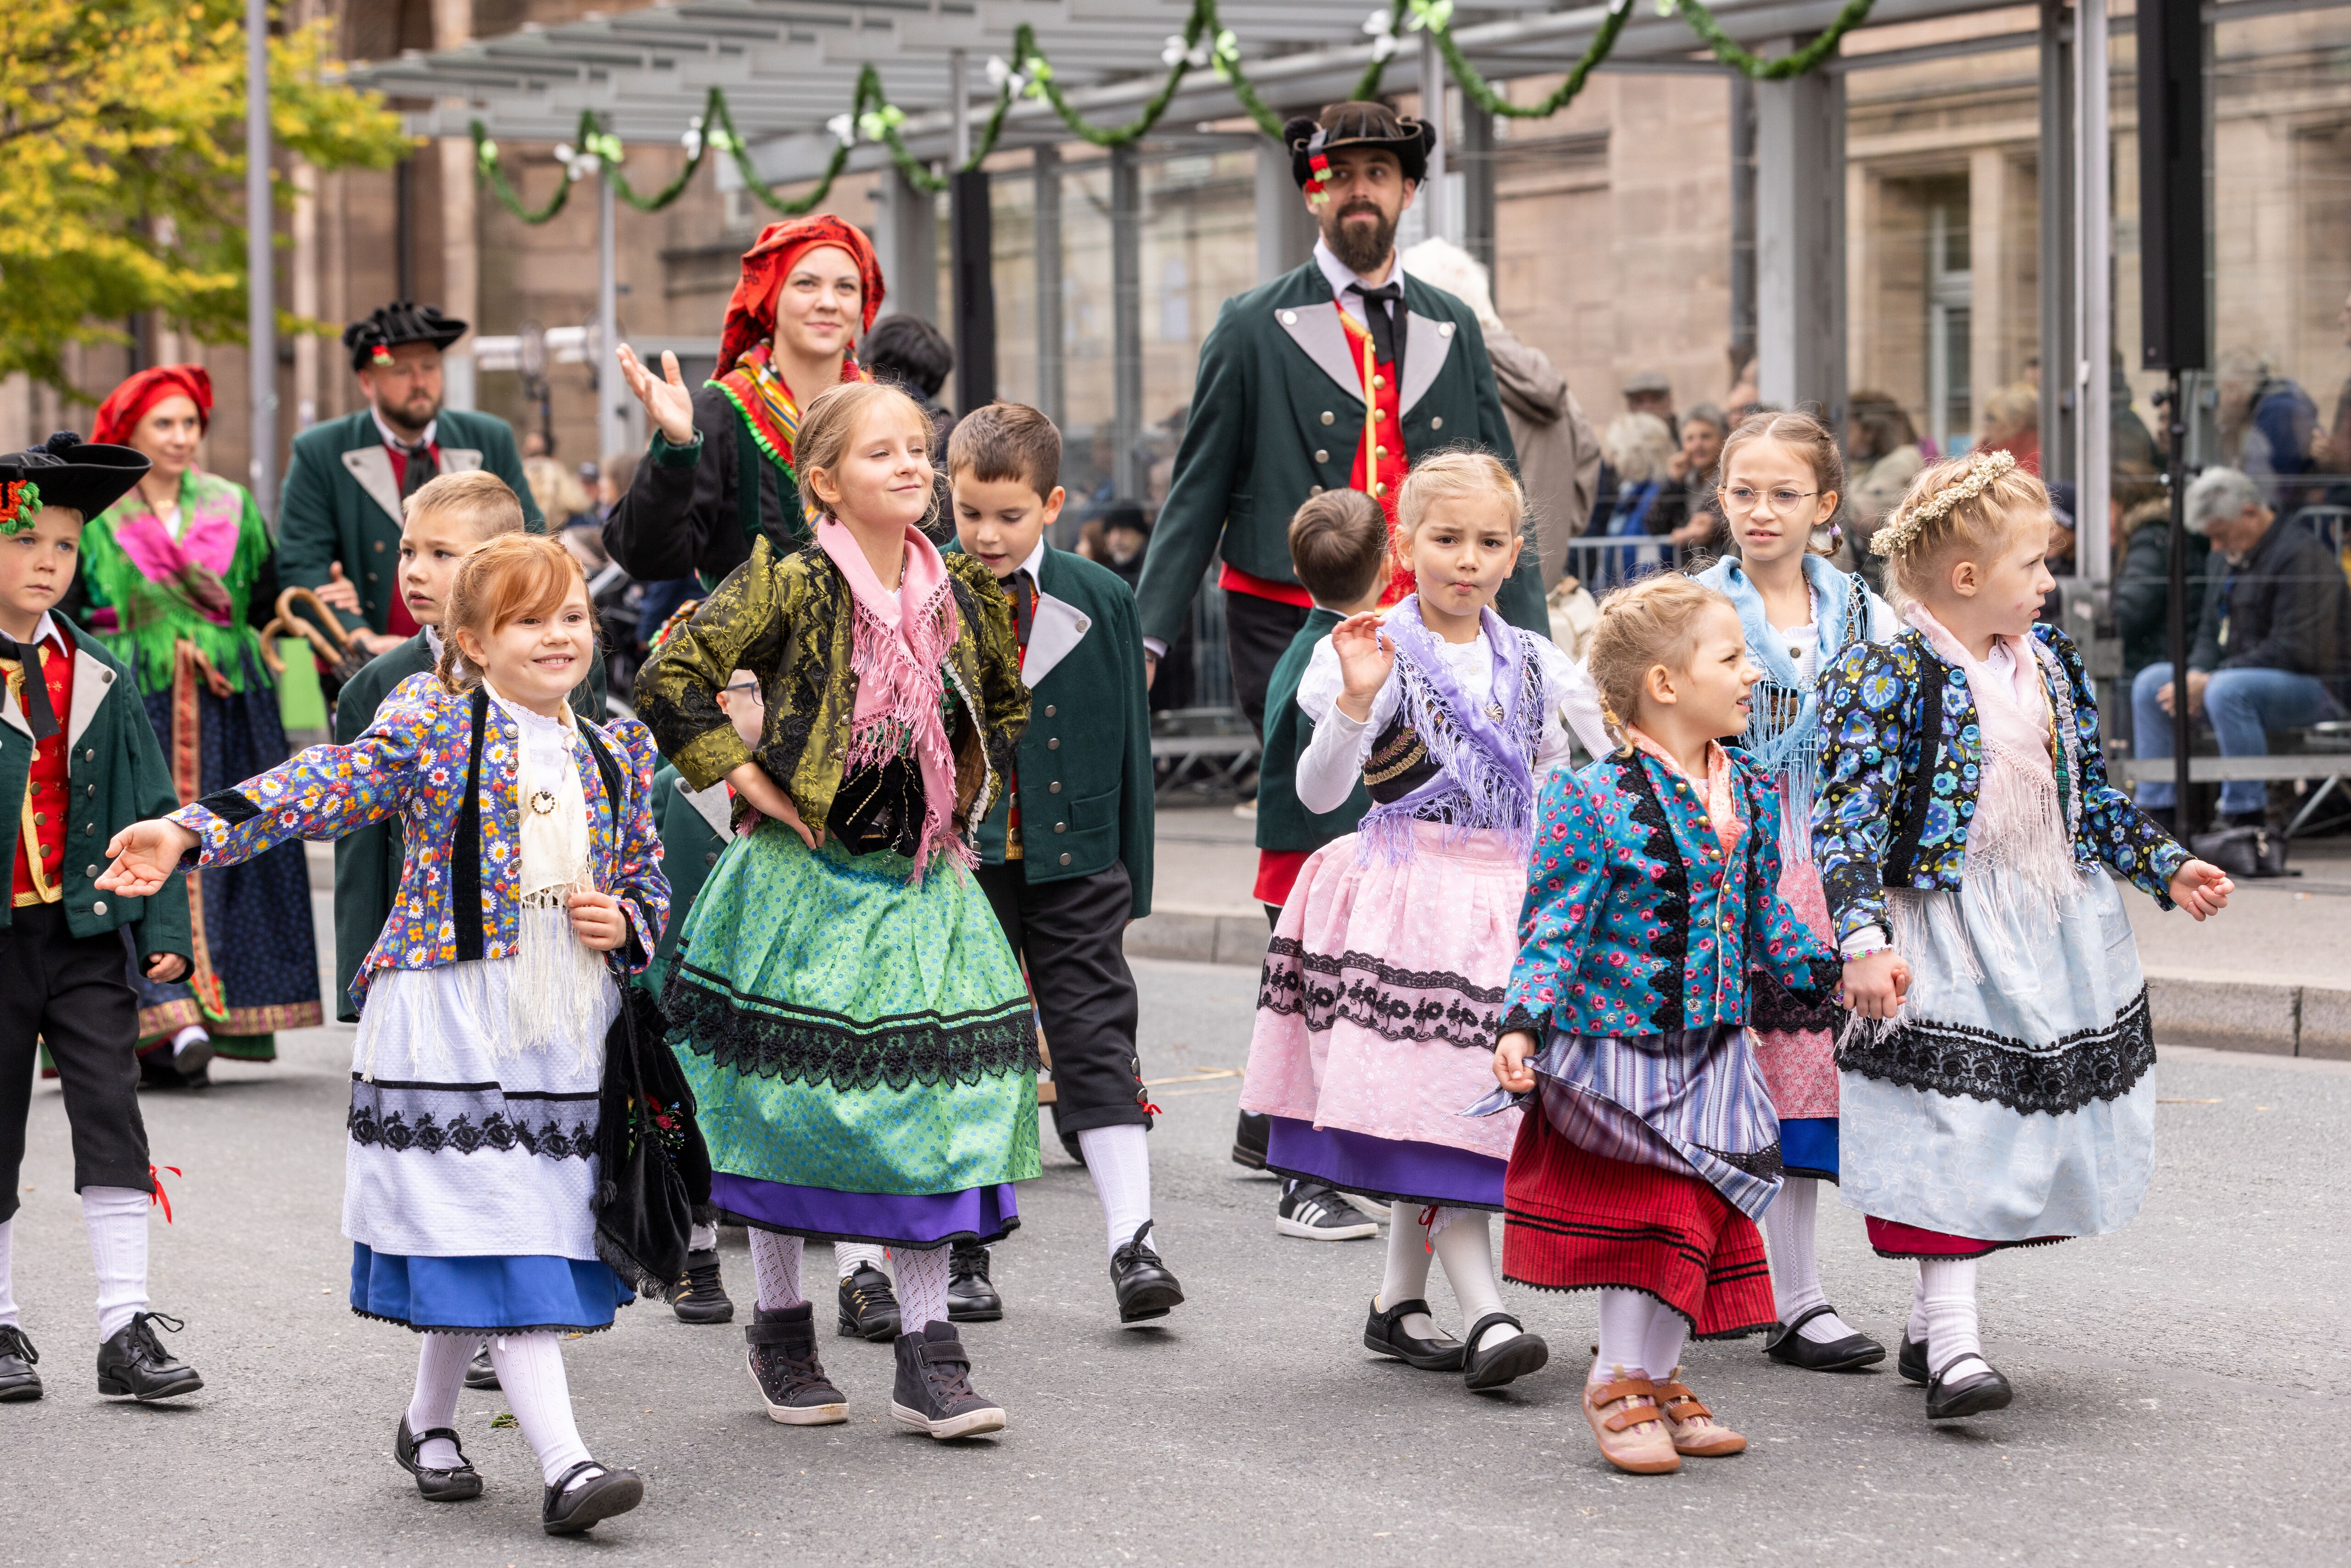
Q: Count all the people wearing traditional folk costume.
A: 15